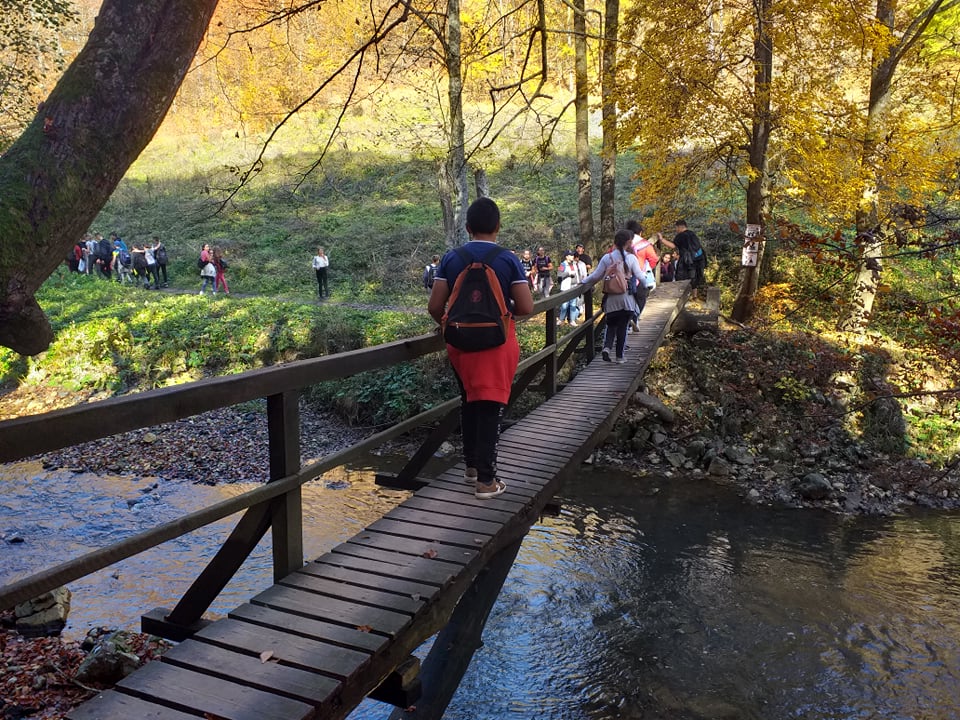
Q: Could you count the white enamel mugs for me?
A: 0